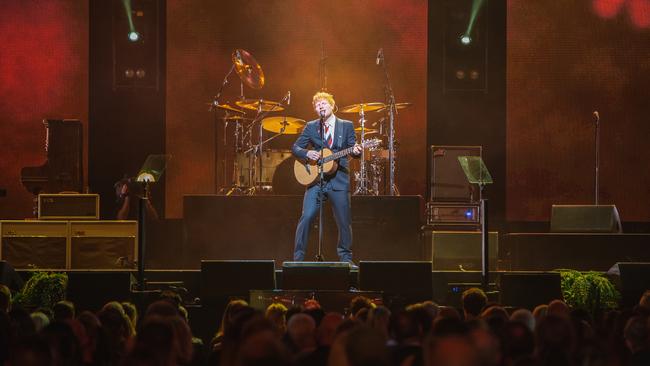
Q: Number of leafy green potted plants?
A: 2